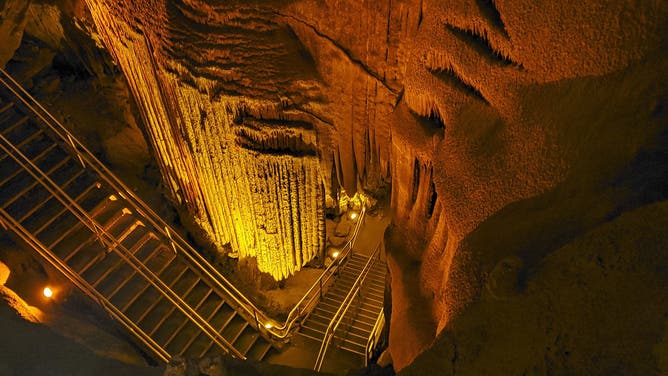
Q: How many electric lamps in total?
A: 4